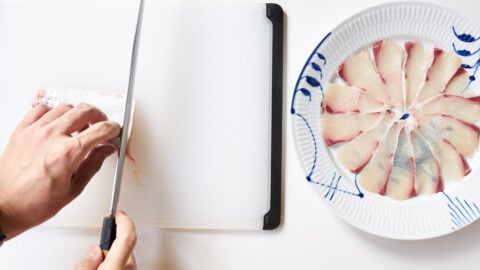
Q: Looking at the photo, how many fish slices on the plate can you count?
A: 14